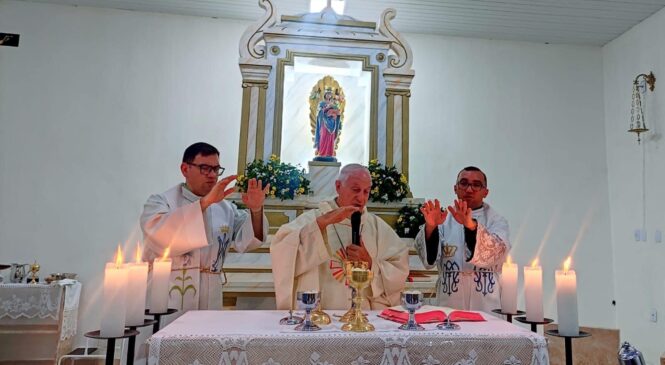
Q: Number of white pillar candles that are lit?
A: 6